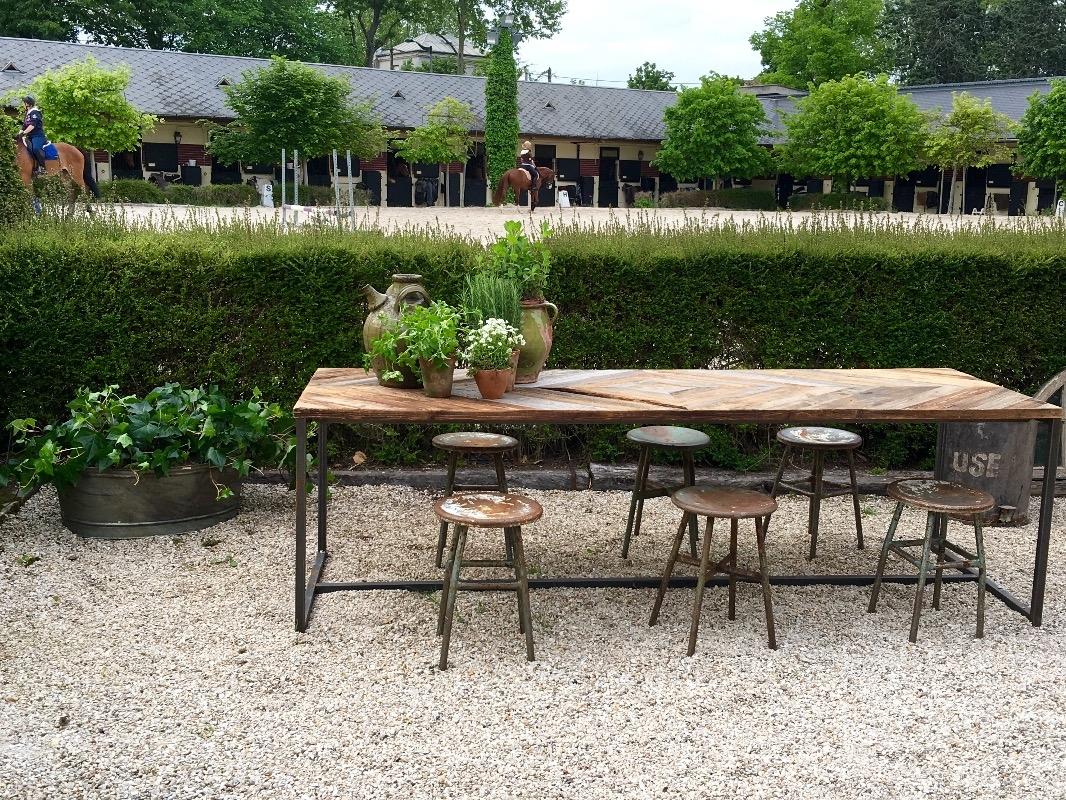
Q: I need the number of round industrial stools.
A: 6